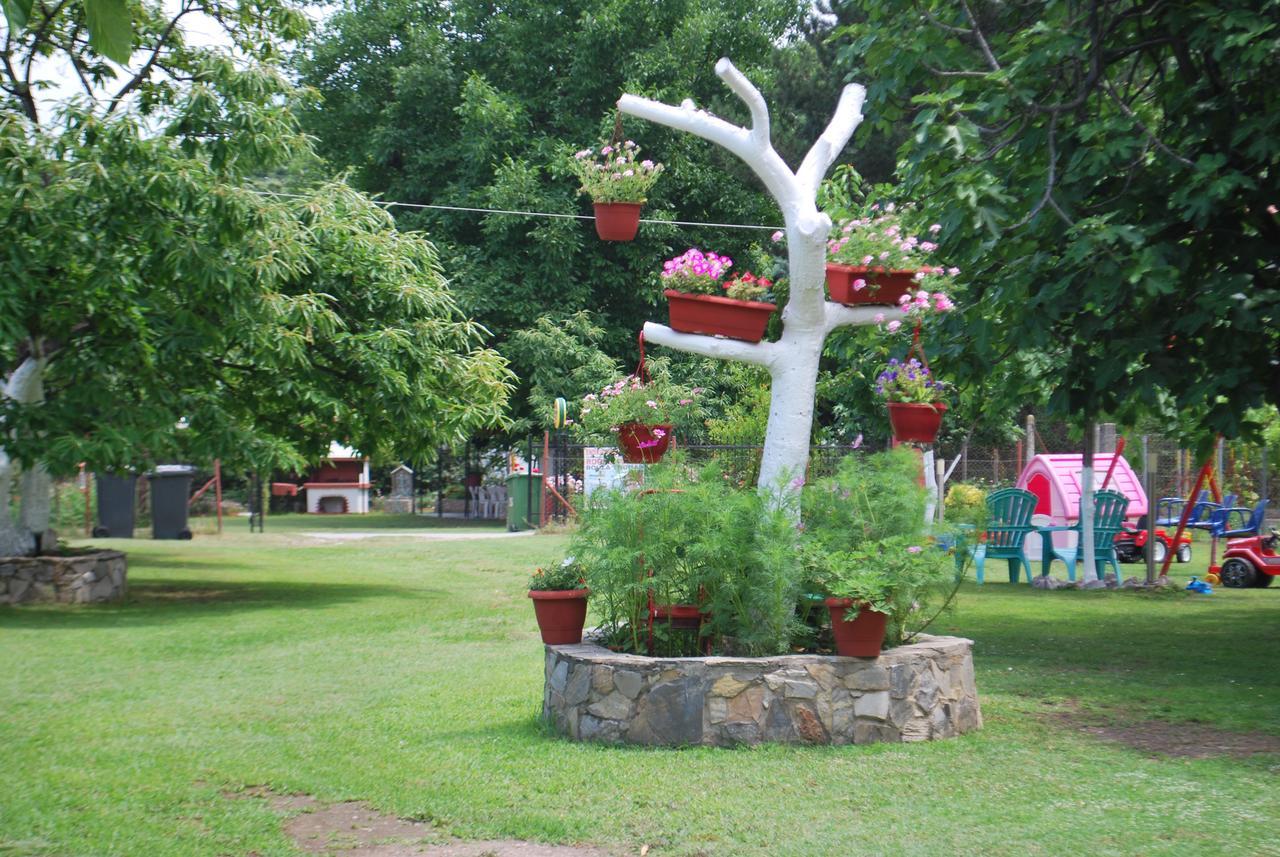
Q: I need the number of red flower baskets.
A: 7